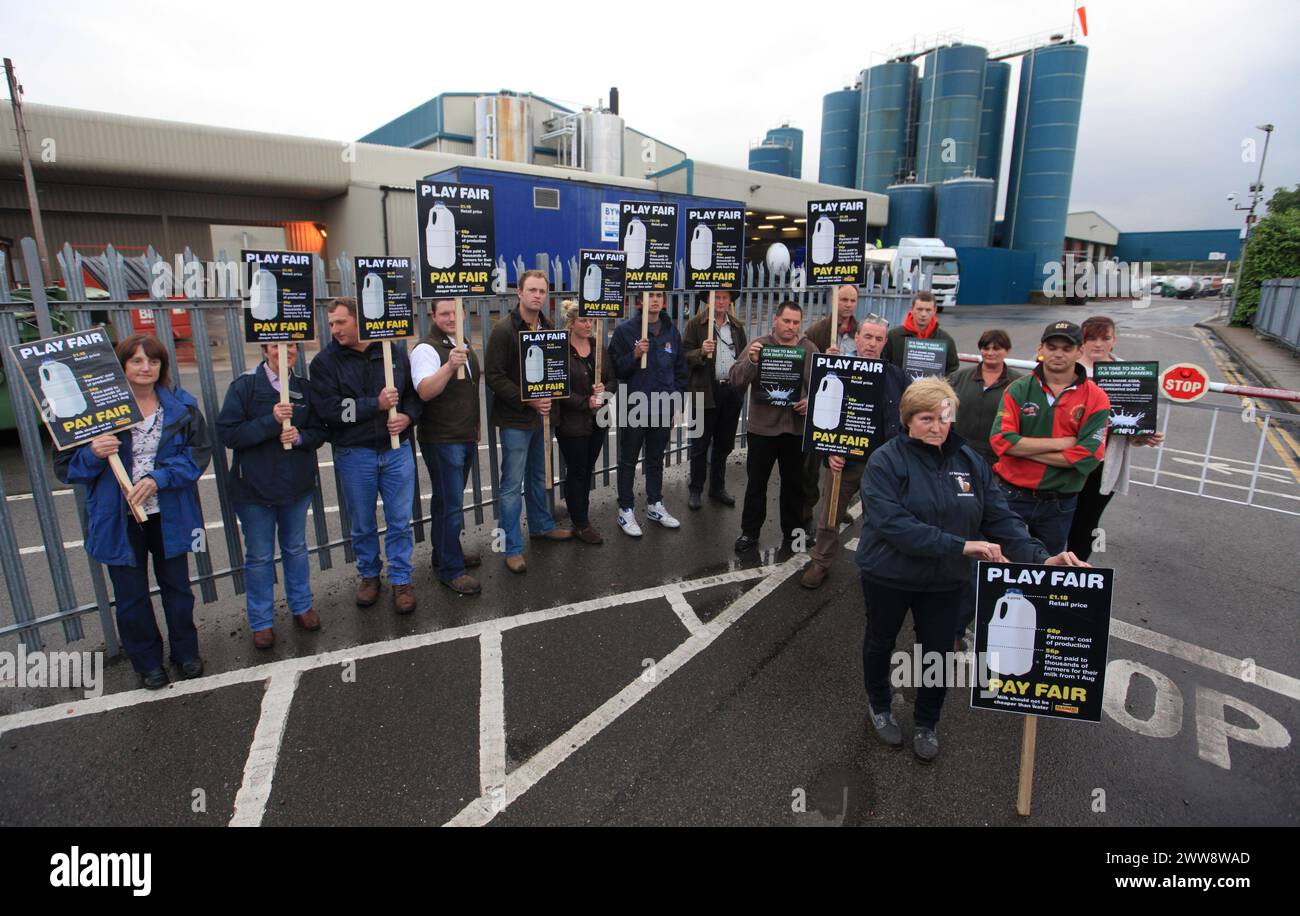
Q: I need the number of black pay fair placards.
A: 11